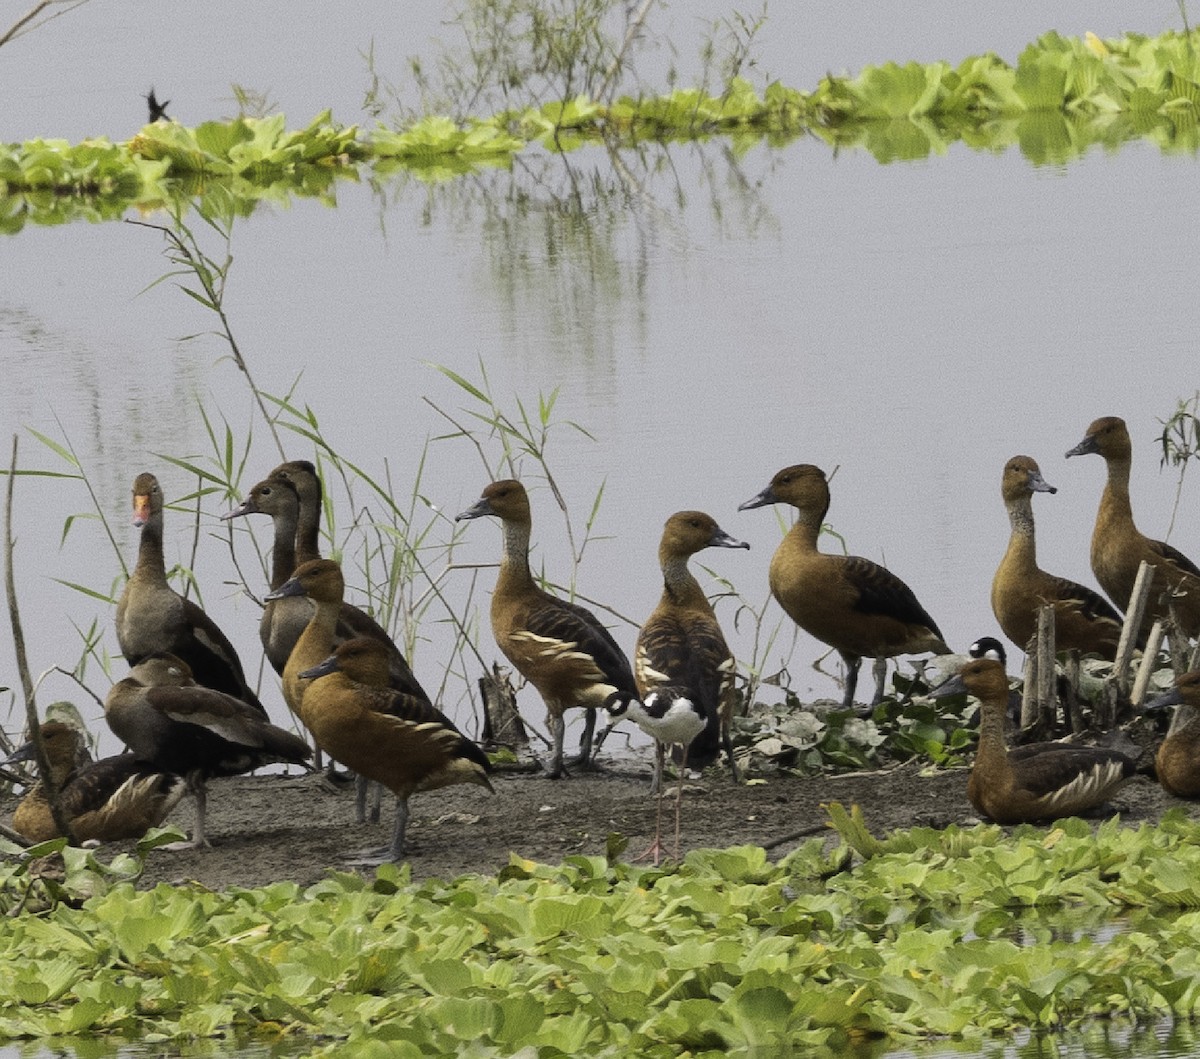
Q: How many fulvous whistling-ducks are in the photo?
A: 10